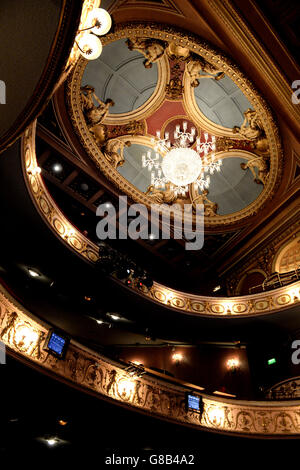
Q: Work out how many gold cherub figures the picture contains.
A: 8